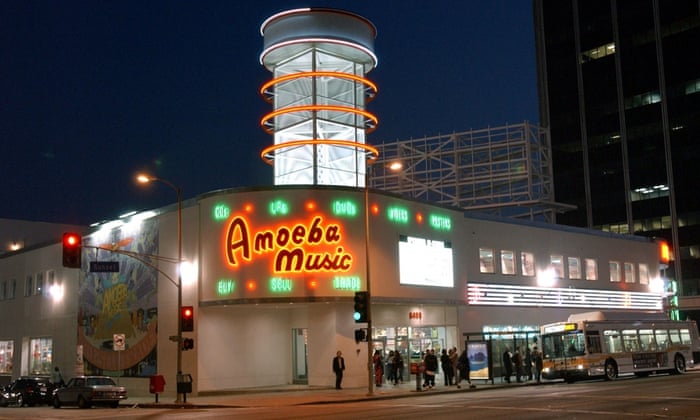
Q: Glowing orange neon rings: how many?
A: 3